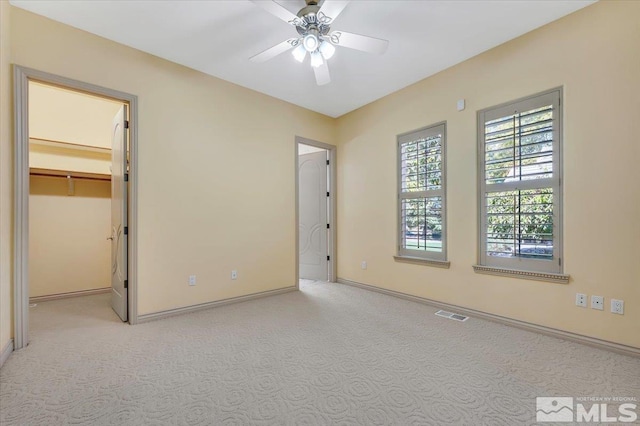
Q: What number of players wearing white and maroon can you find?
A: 0